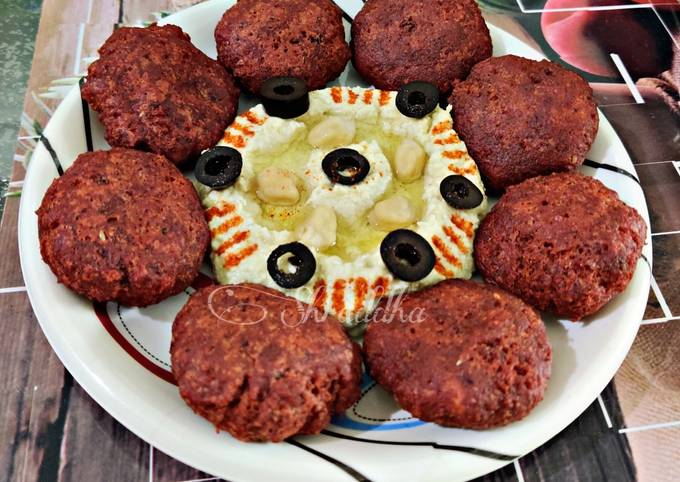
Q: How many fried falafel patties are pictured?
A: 8